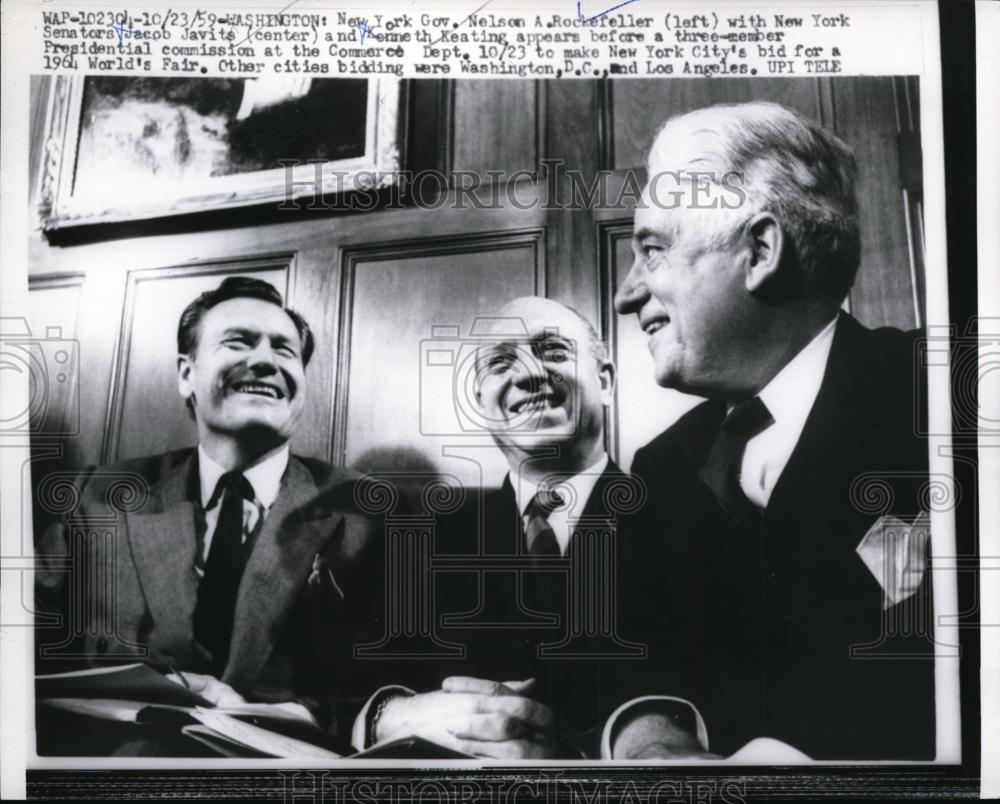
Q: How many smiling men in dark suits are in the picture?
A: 3